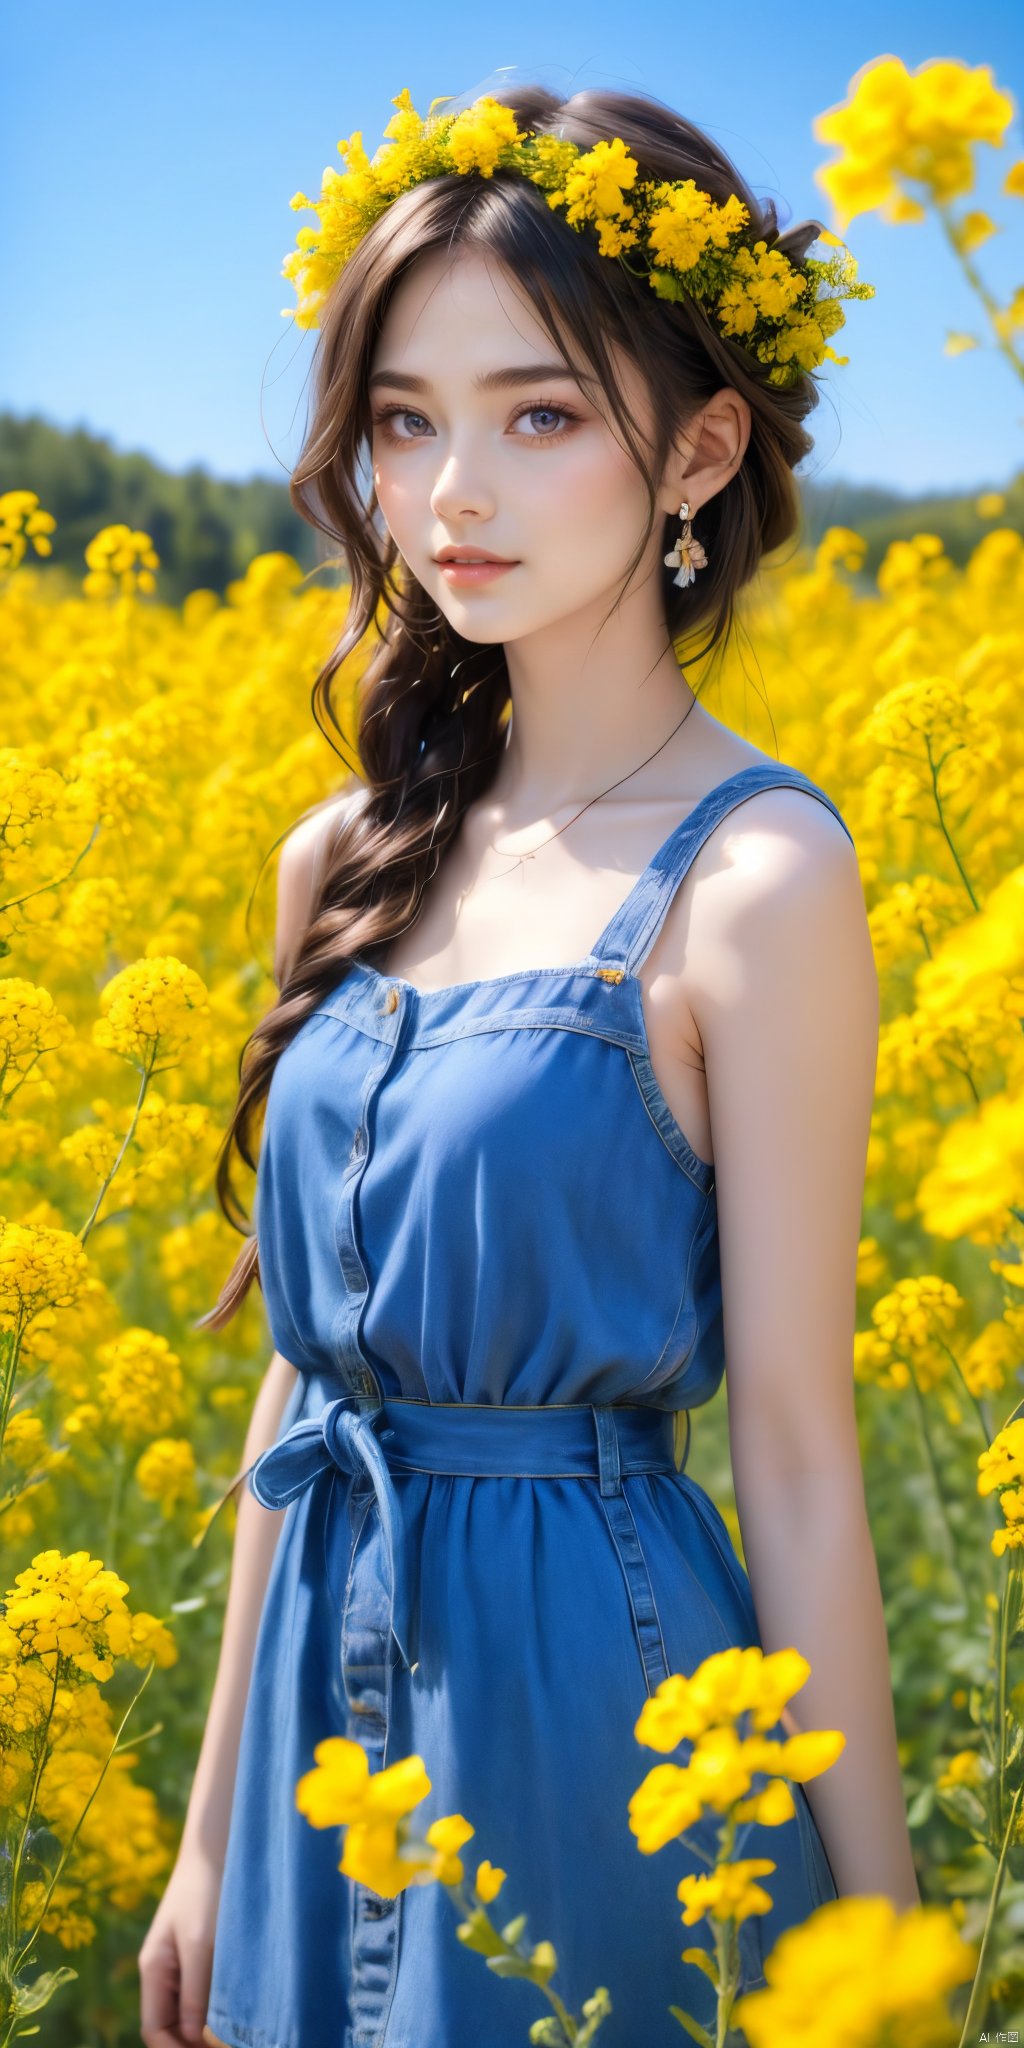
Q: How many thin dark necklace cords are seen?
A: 1